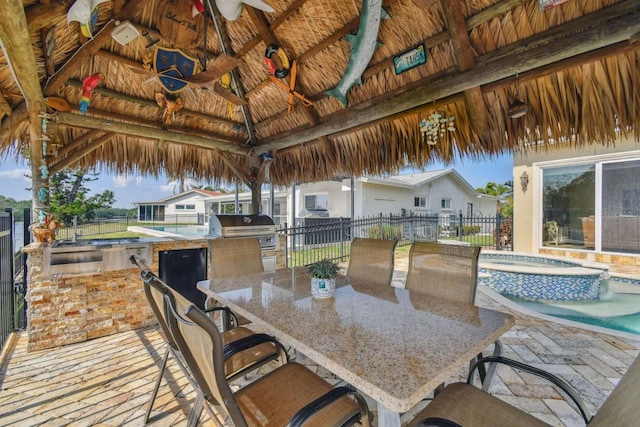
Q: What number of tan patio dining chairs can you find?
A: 6